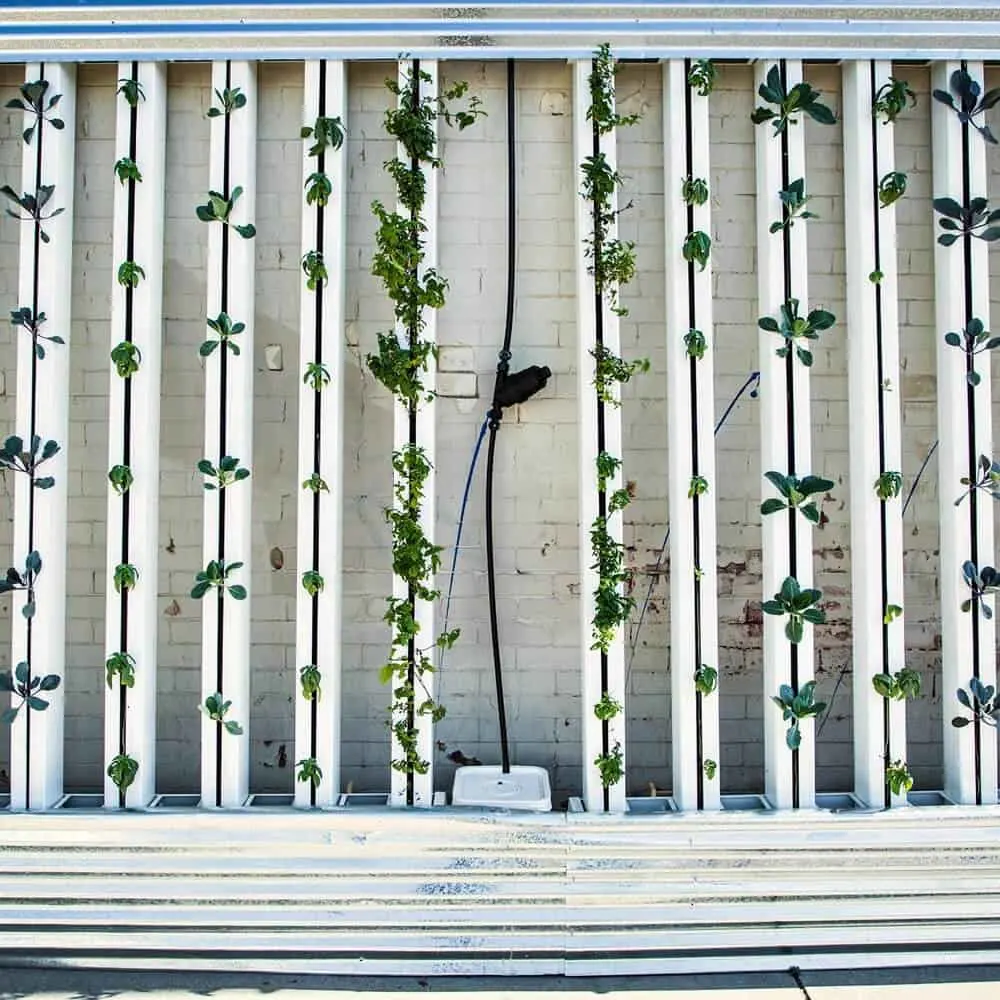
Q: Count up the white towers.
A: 10